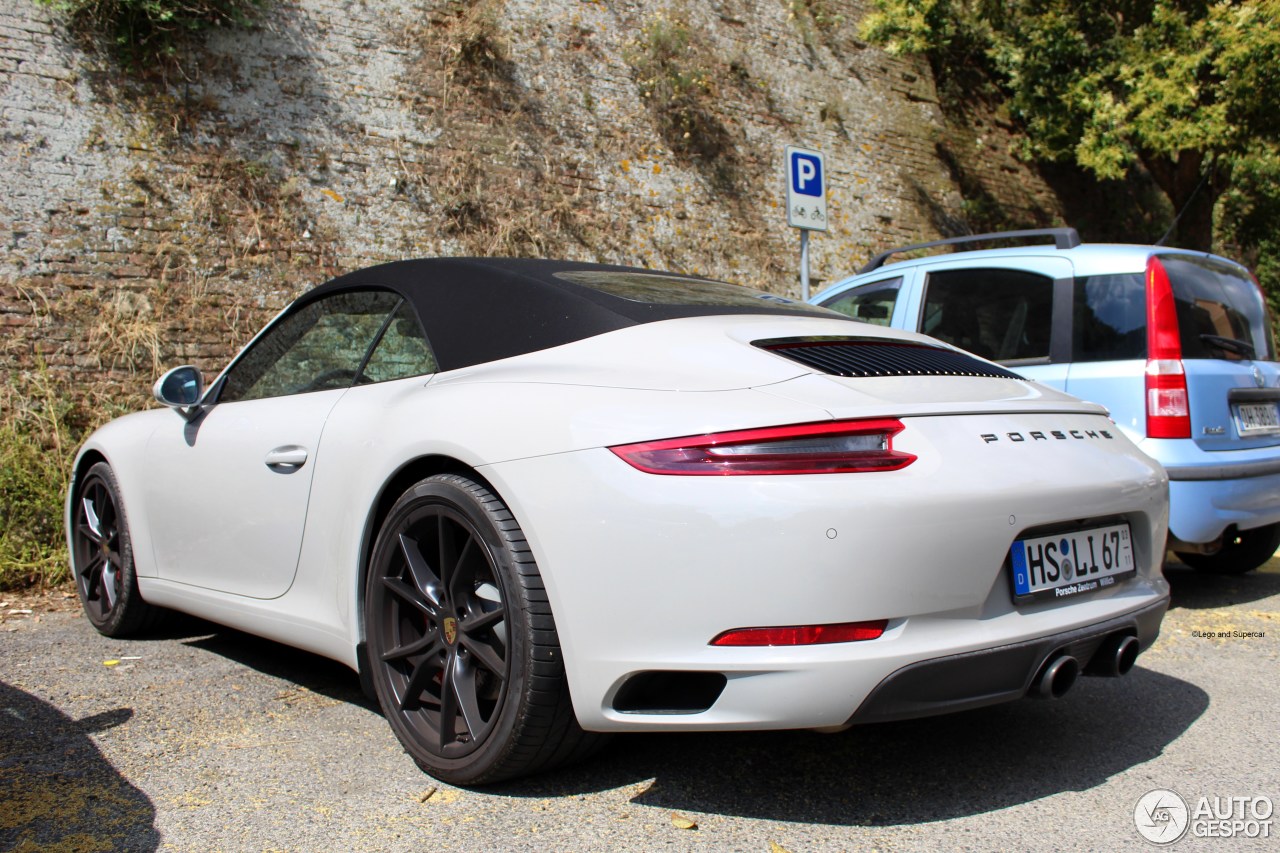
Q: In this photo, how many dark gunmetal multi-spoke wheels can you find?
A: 2